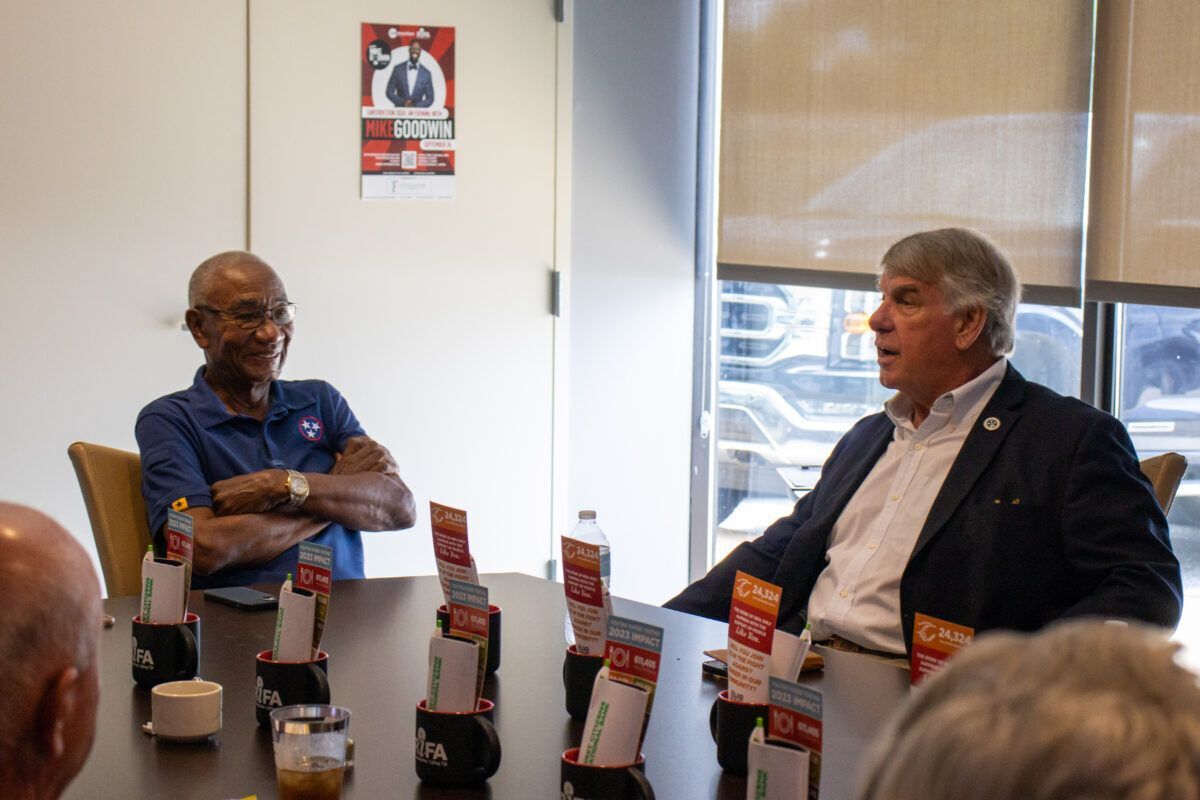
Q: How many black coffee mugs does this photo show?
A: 7